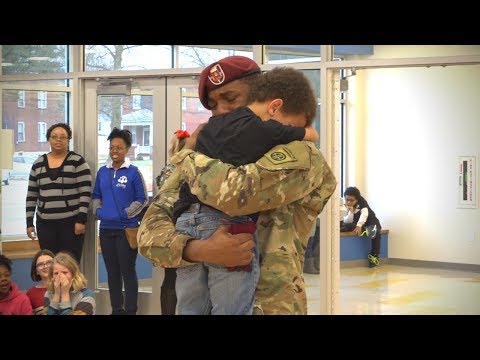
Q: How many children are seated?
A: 4